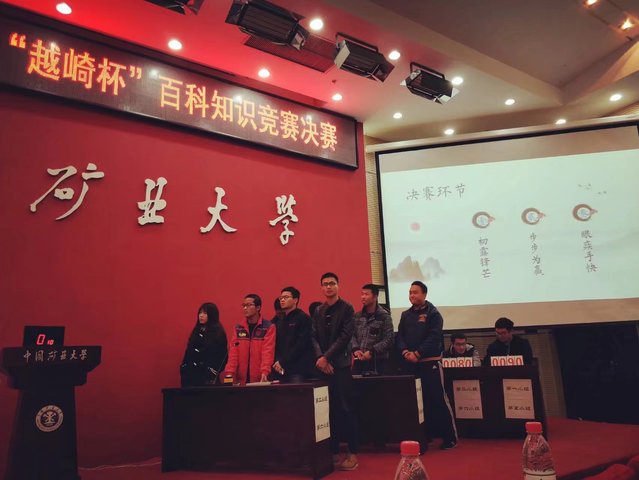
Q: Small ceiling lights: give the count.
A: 14